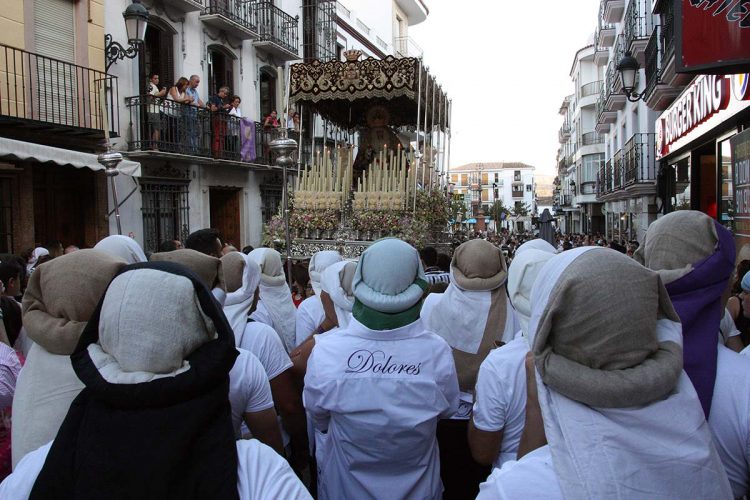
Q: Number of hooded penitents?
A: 14